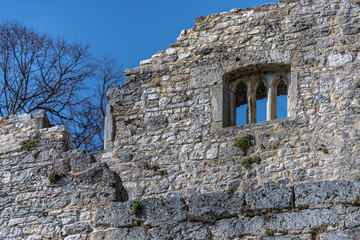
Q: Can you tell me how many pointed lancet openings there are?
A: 3